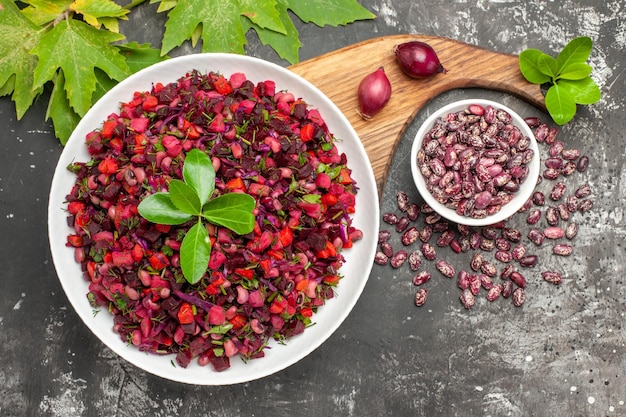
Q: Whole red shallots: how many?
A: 2